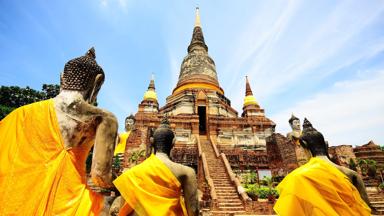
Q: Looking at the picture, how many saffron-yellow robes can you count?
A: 4